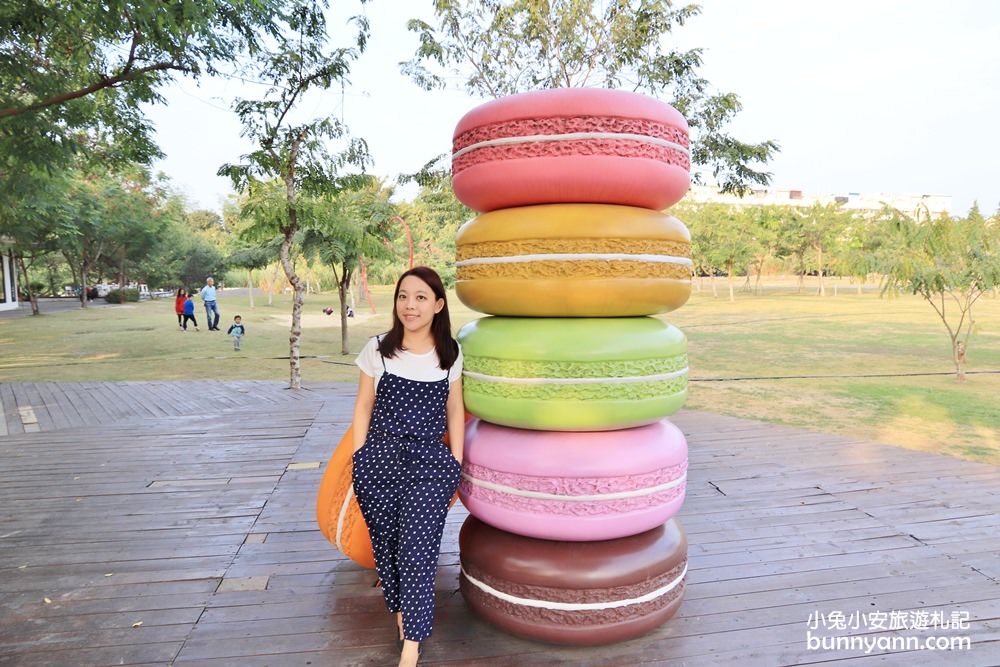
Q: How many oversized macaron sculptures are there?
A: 6